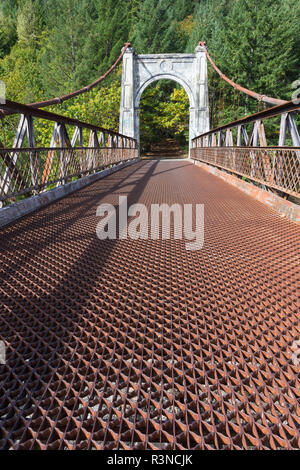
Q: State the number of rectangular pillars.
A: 2